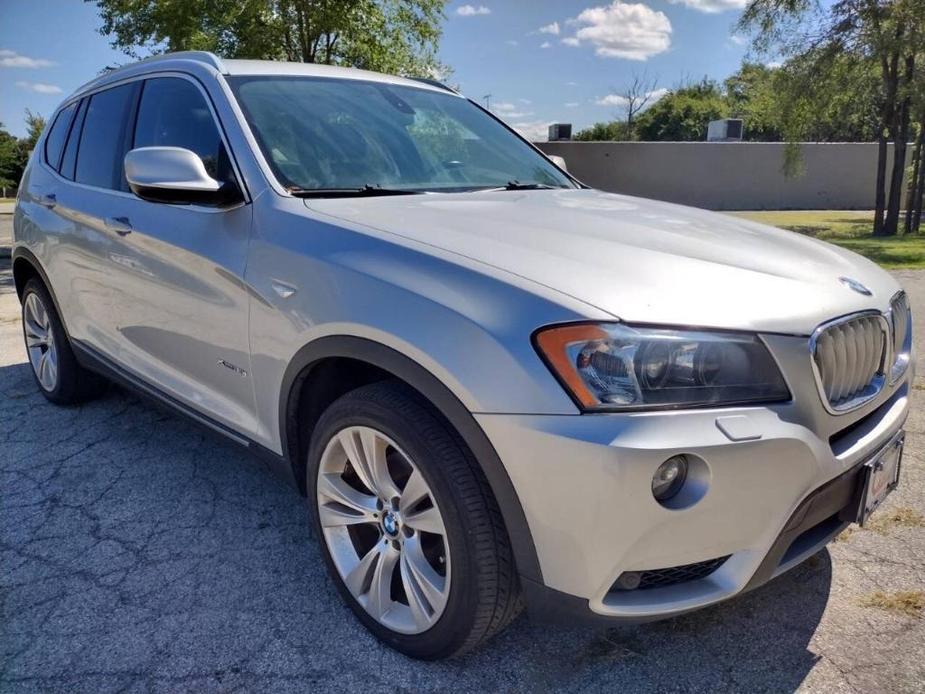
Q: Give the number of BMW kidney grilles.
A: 2